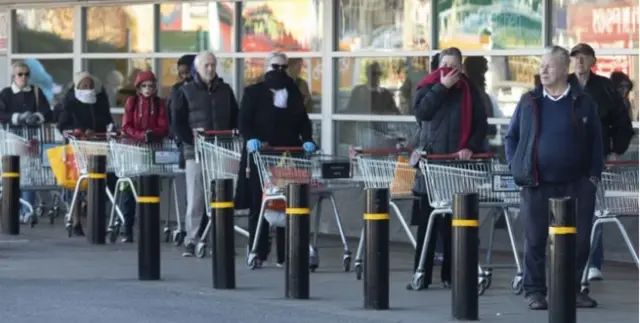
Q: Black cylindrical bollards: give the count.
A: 8